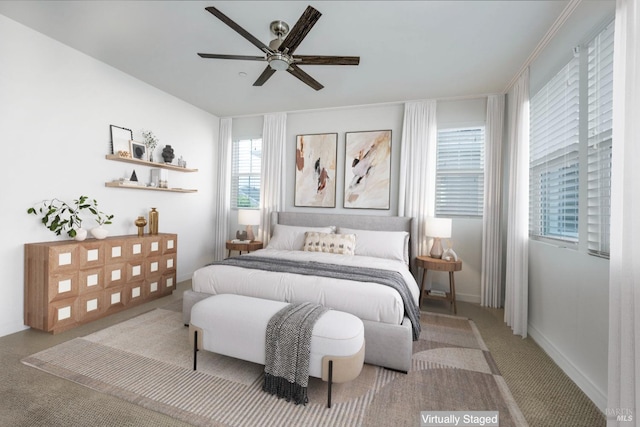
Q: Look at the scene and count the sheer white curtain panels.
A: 6